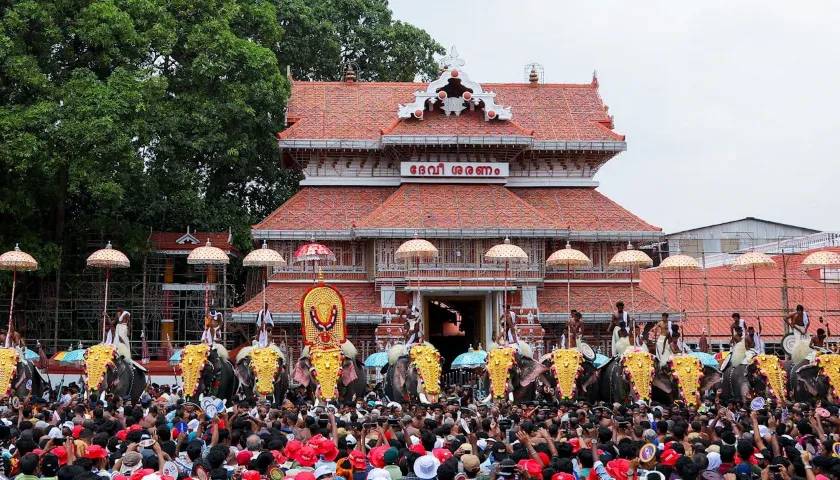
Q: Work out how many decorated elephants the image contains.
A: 12